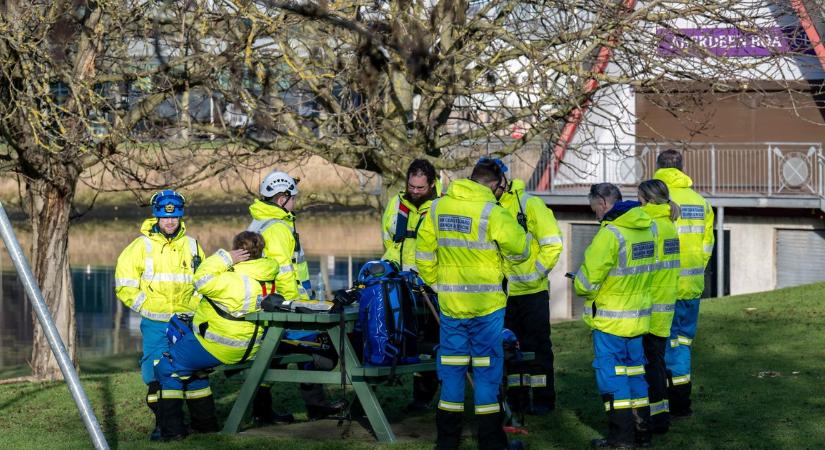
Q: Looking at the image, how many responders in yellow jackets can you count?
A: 9